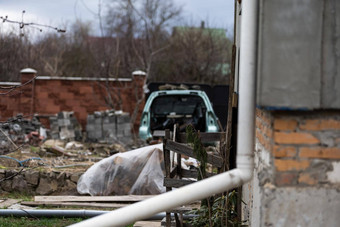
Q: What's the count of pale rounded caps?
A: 2